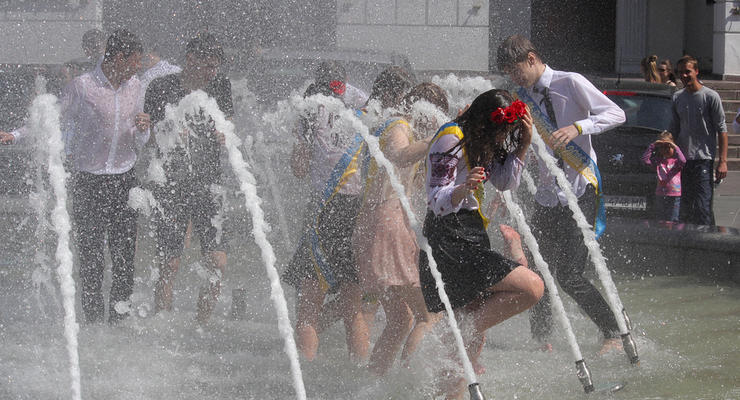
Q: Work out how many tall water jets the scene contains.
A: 5